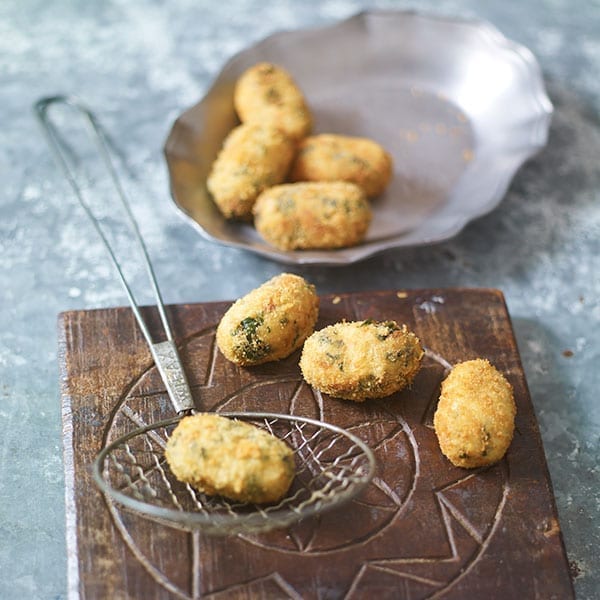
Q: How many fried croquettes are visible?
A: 8